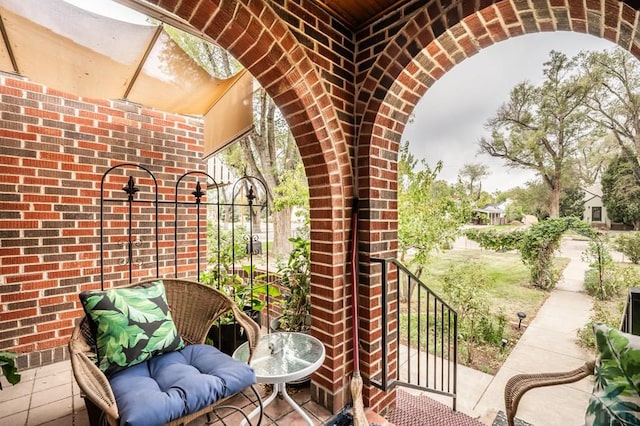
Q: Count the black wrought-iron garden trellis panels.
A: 3